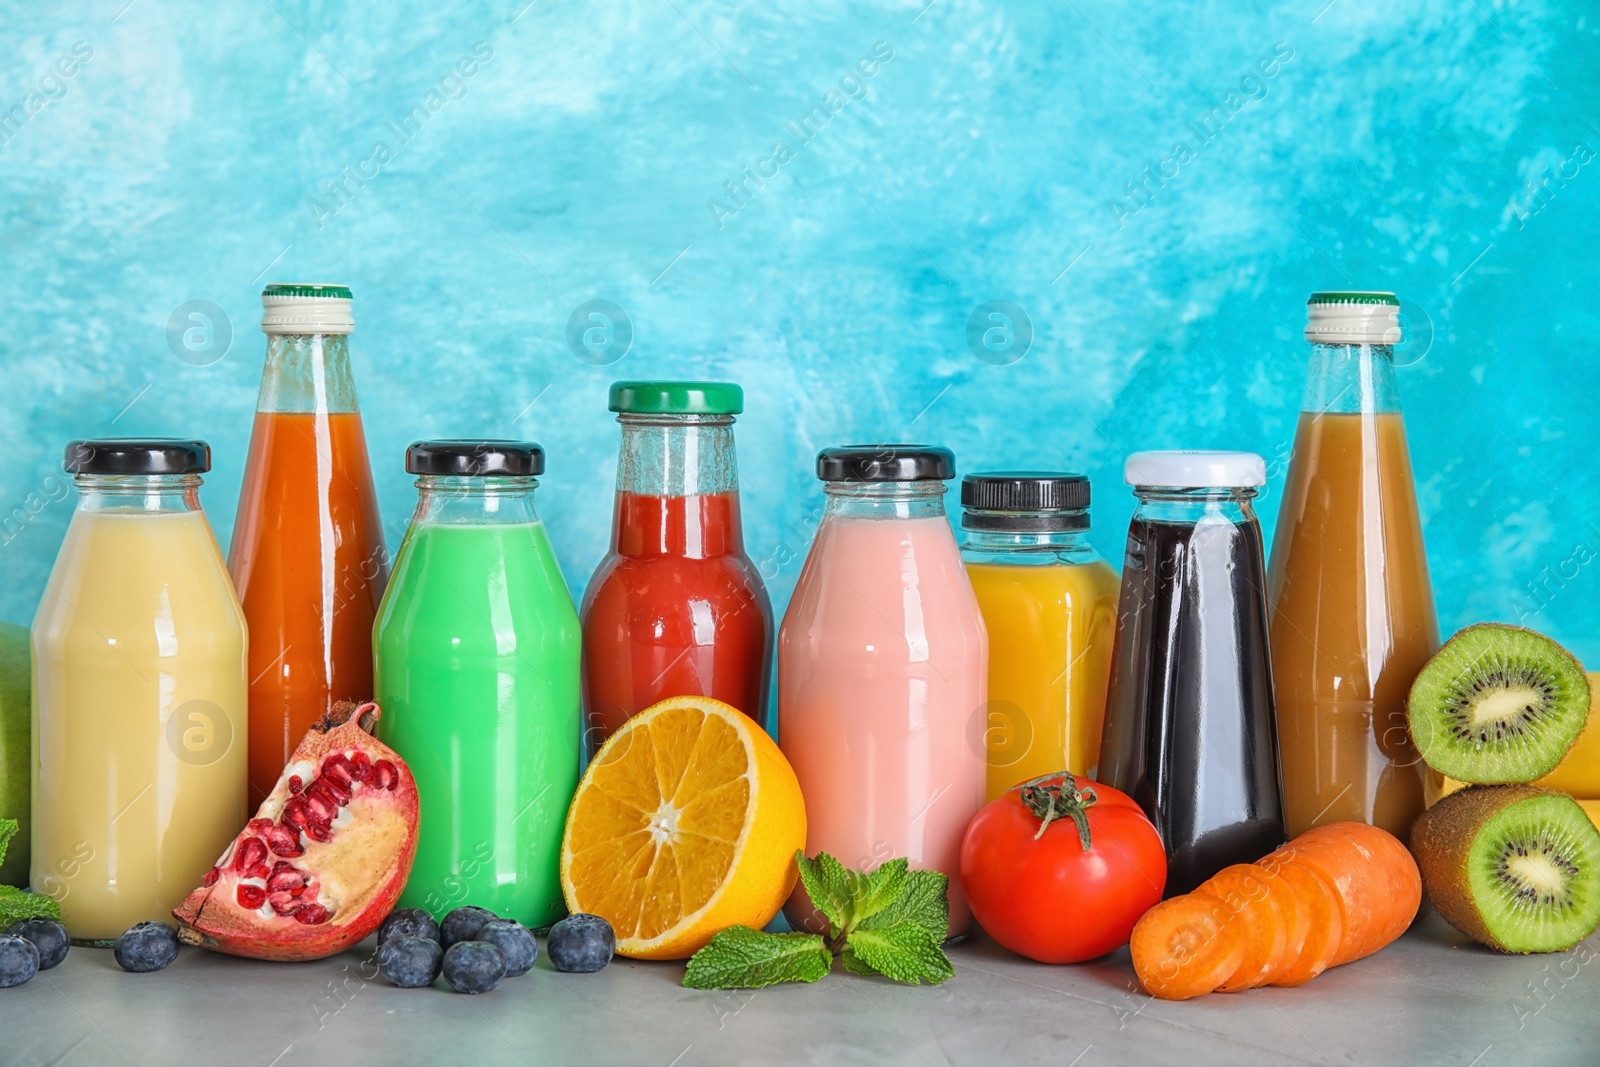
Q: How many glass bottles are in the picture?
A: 8